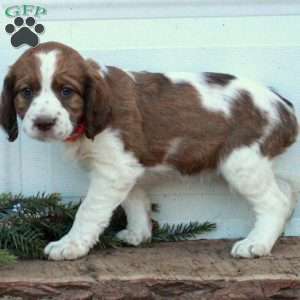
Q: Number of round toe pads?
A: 4